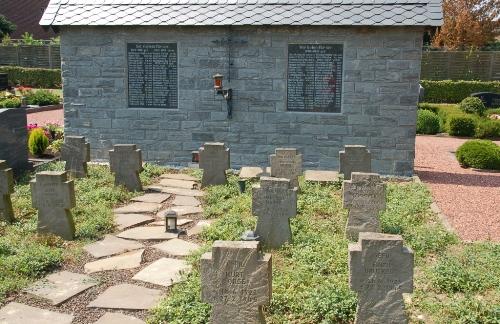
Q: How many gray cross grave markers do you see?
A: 11